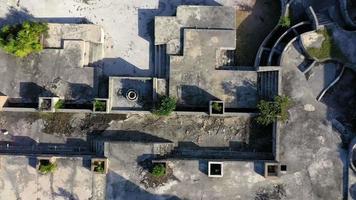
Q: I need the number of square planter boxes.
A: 8